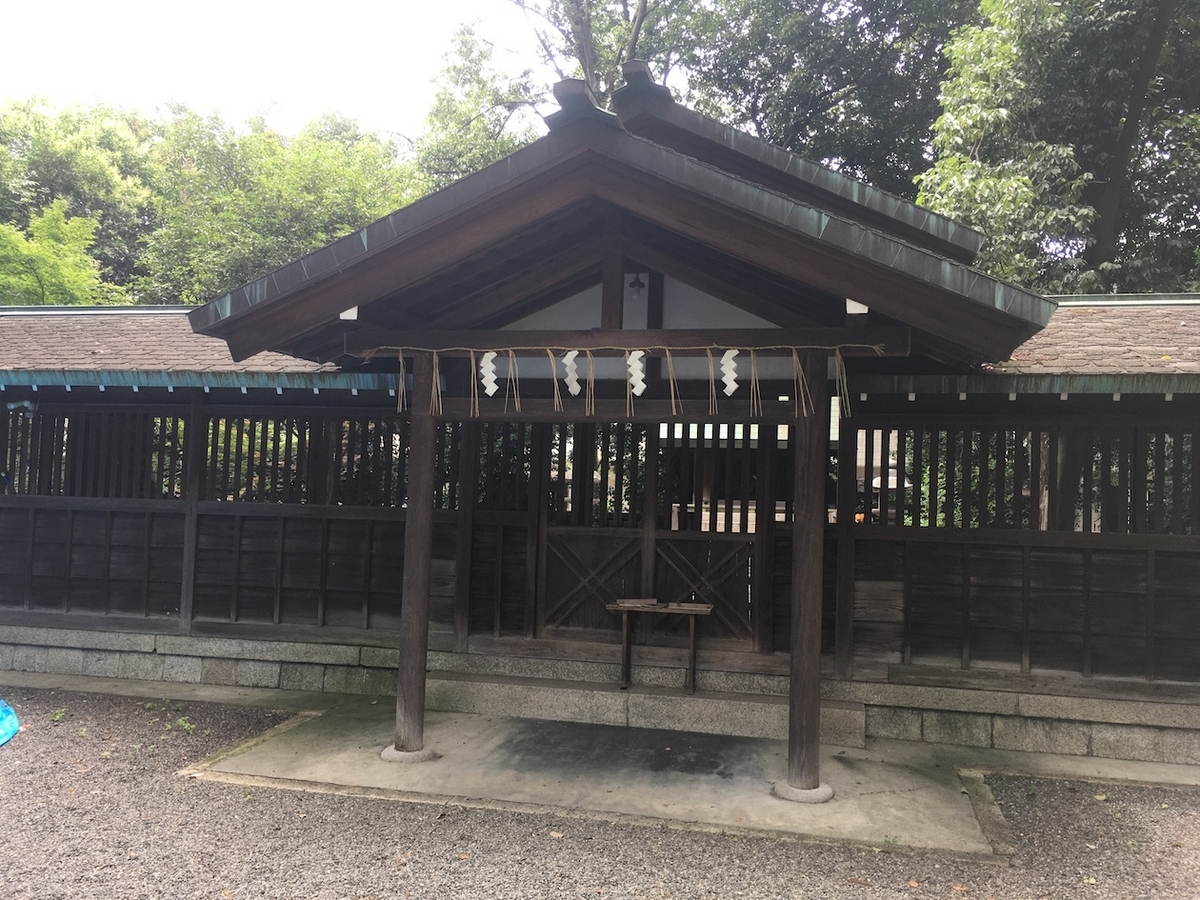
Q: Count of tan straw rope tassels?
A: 12